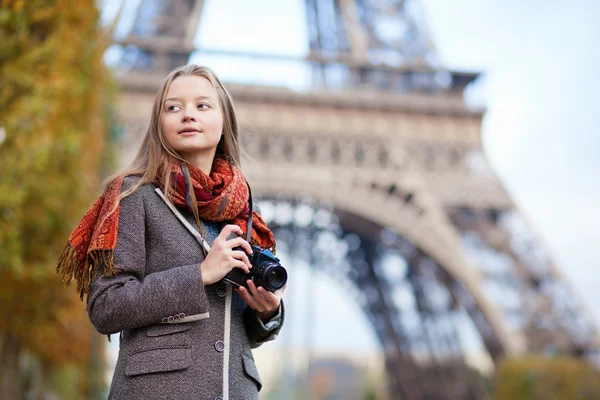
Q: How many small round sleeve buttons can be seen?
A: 4